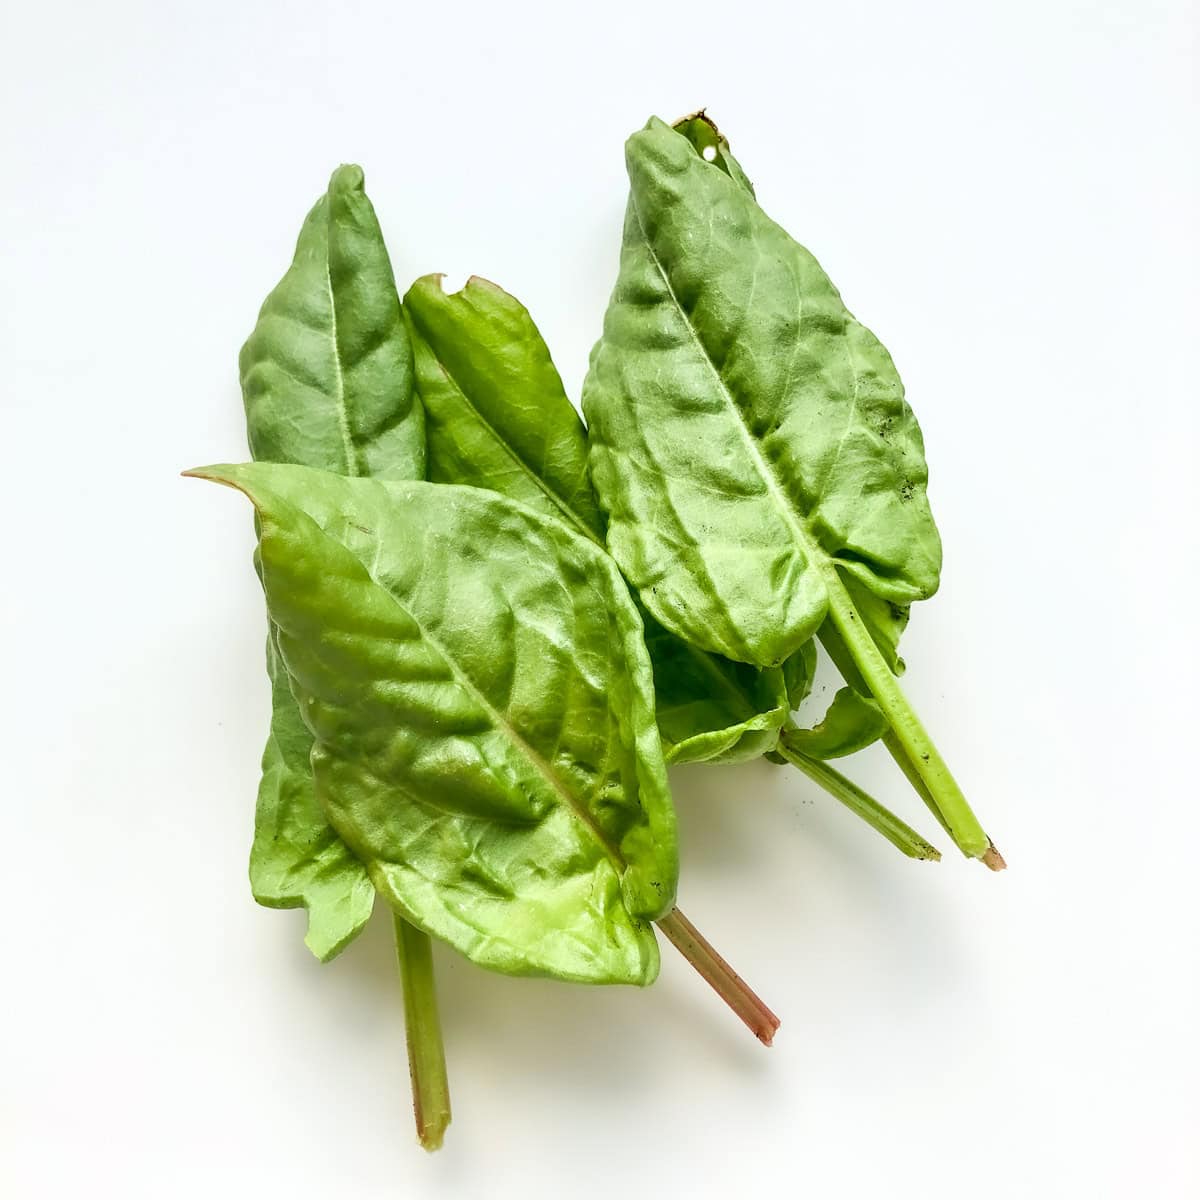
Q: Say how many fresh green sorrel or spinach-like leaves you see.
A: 5